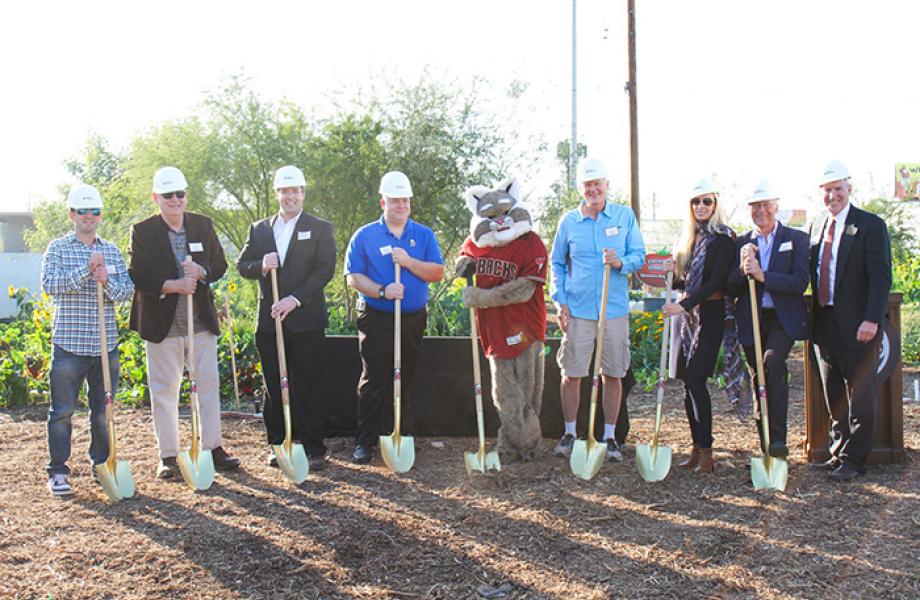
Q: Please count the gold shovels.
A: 8